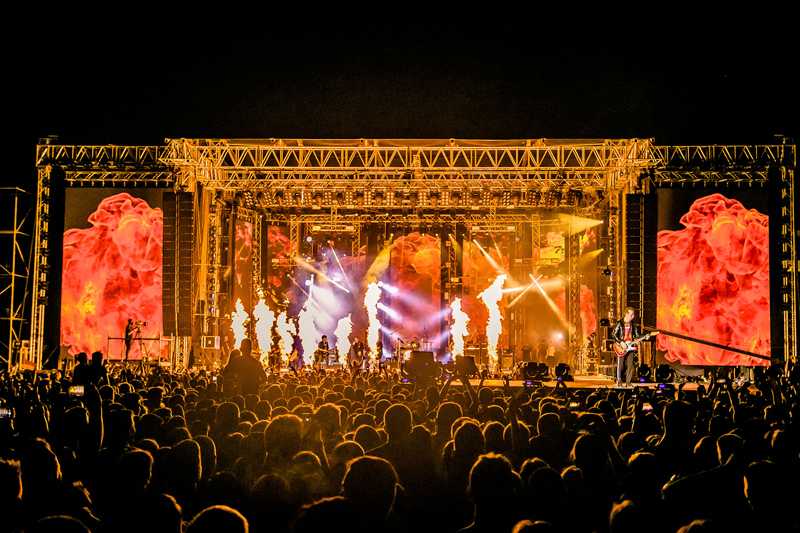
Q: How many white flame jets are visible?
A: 8